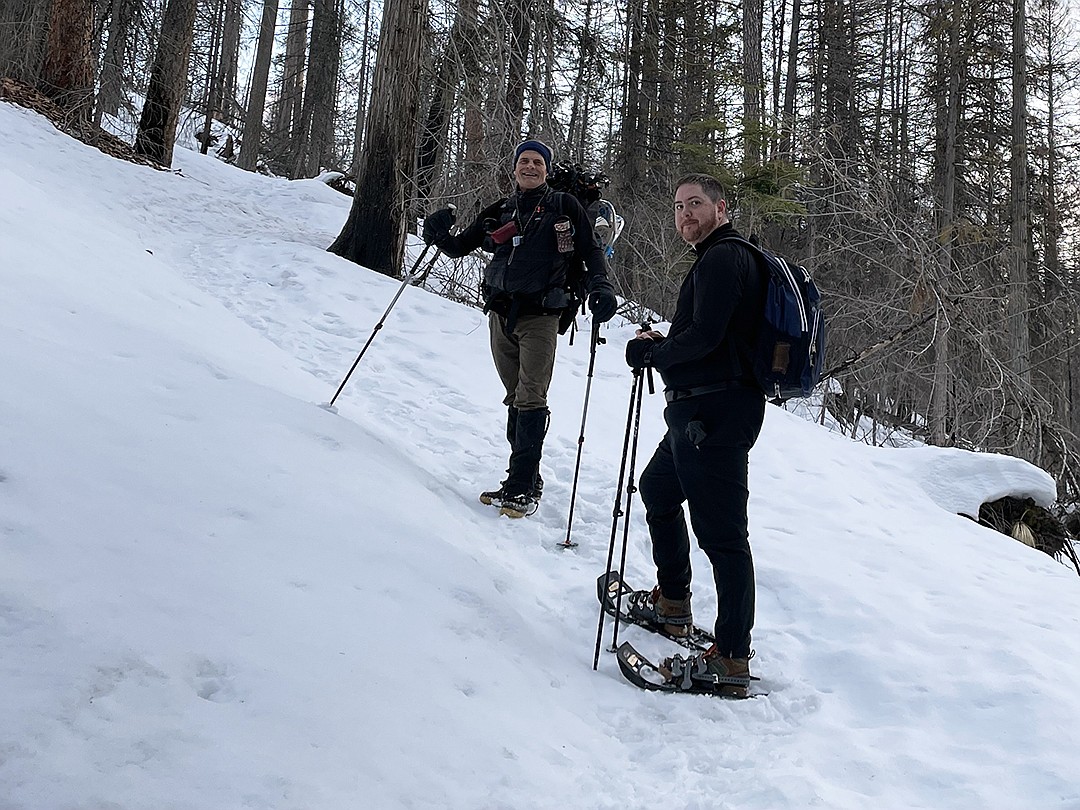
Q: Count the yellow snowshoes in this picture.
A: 0